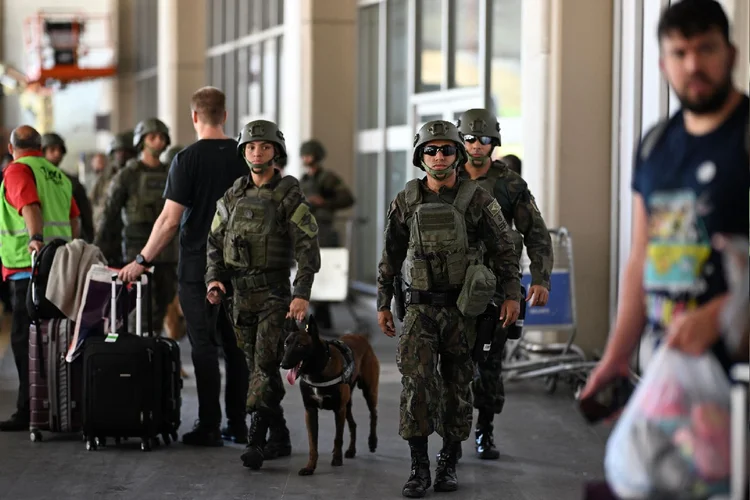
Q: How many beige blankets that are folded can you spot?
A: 1